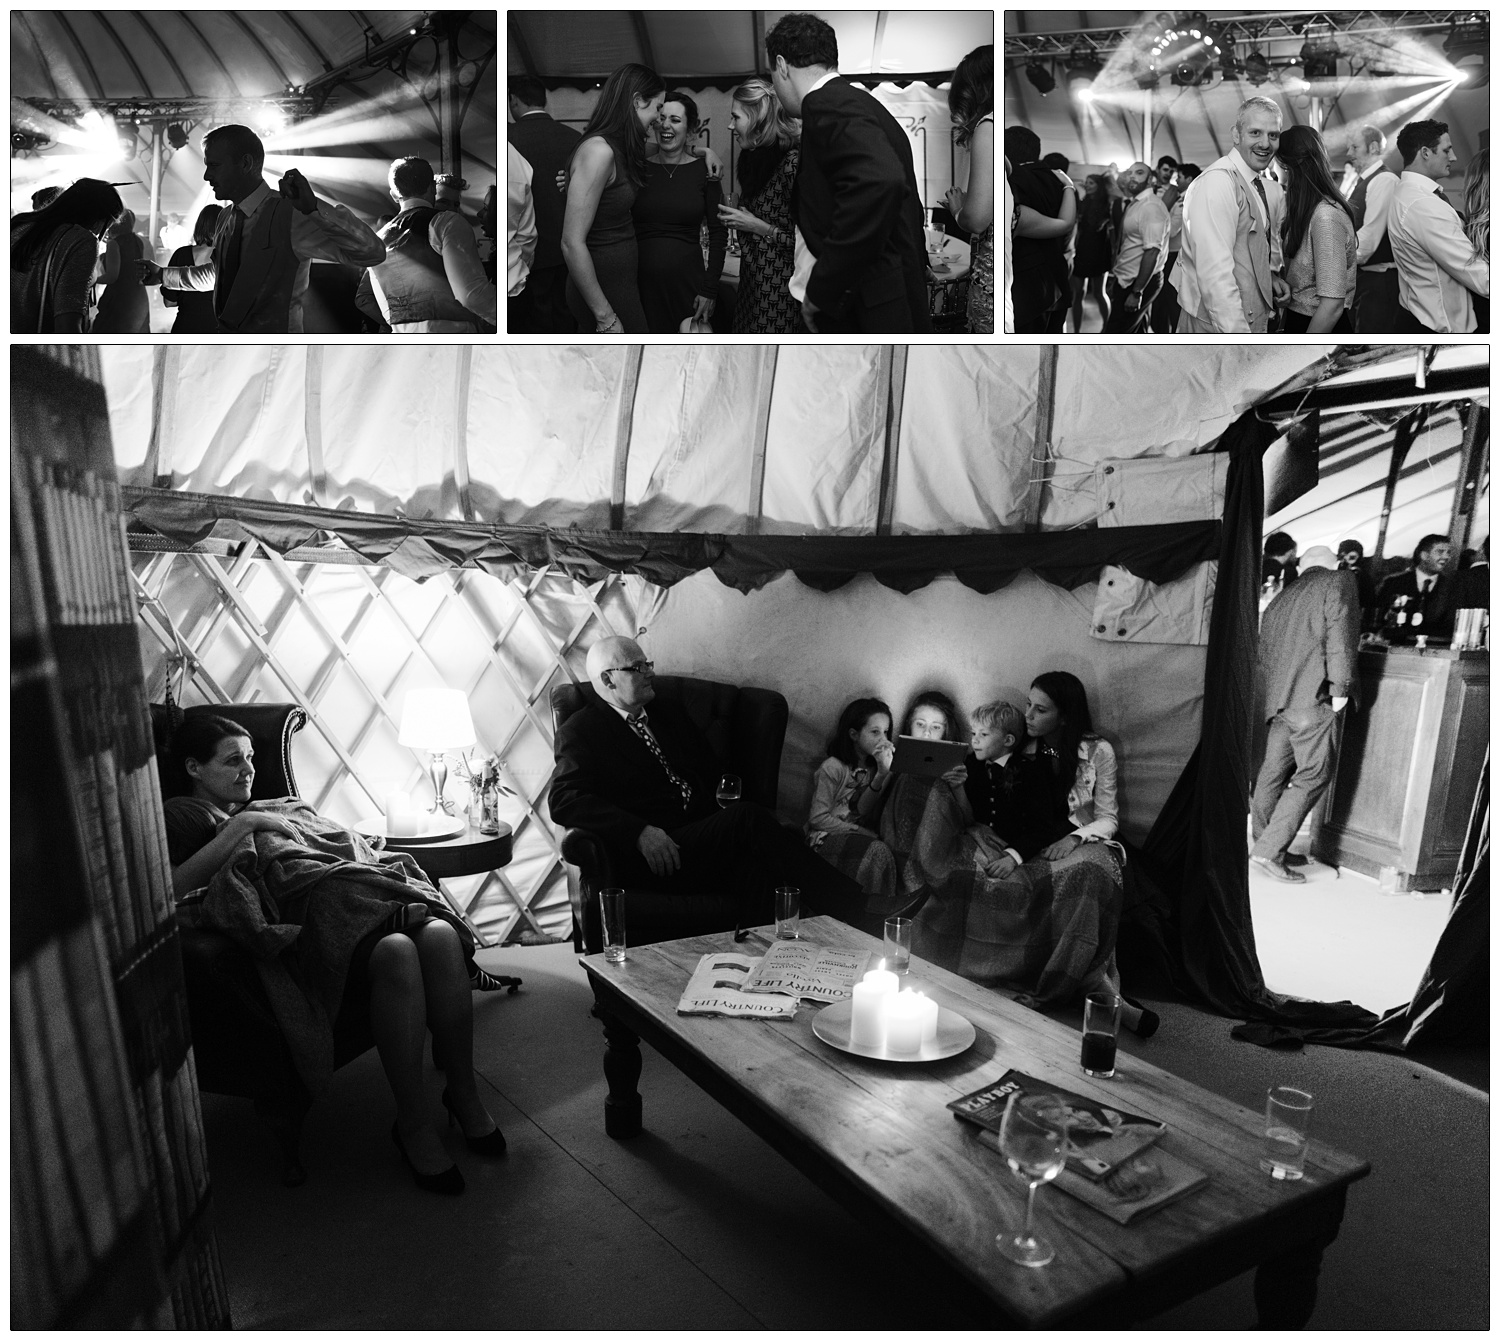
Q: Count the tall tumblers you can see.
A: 5